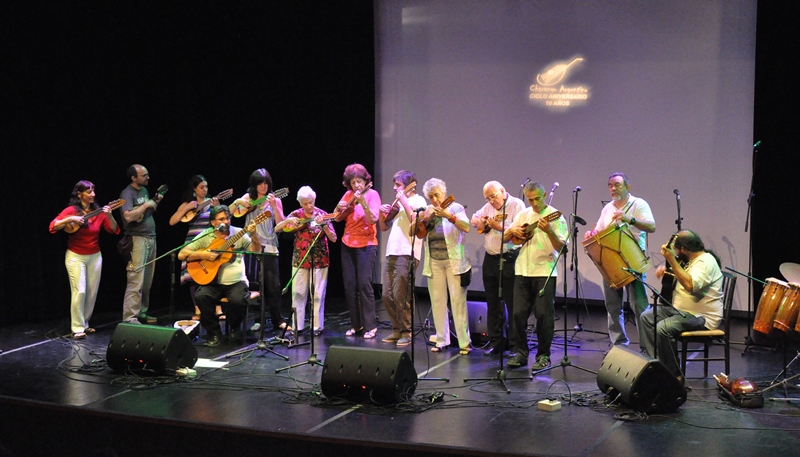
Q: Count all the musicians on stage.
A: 13